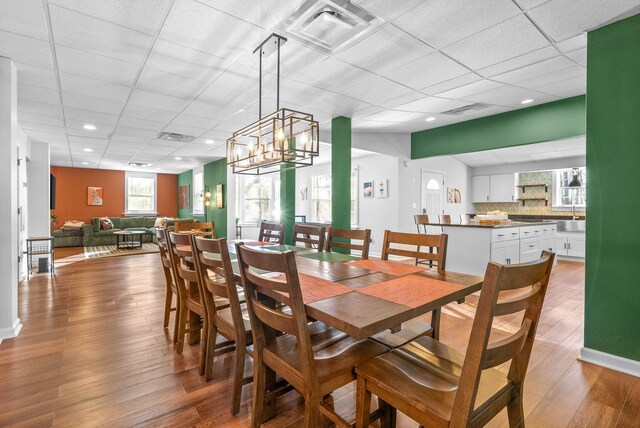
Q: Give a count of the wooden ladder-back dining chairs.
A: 10